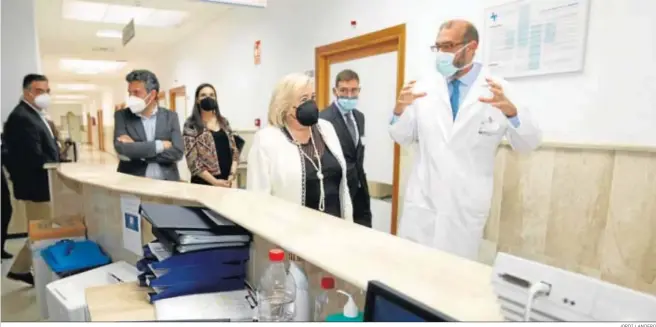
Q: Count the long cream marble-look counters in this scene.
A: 1